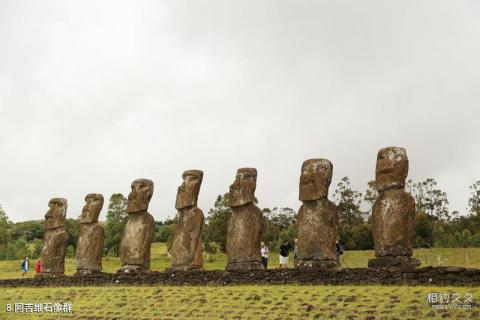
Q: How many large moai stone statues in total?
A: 7